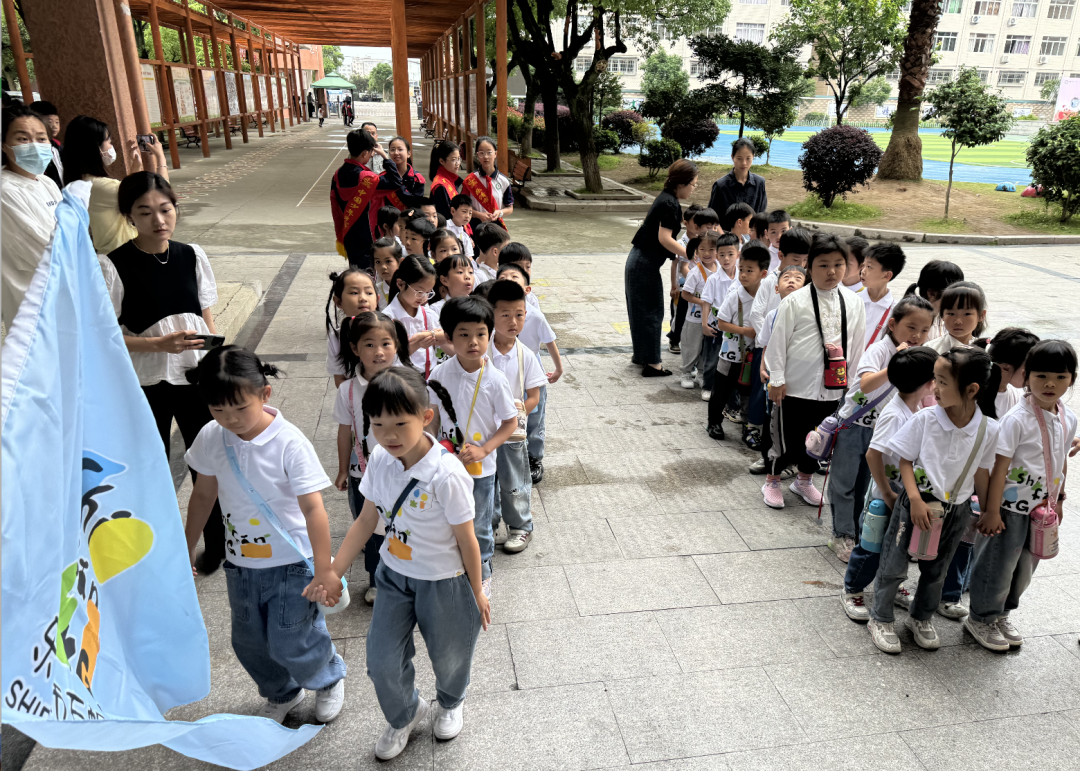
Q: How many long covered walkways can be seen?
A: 1